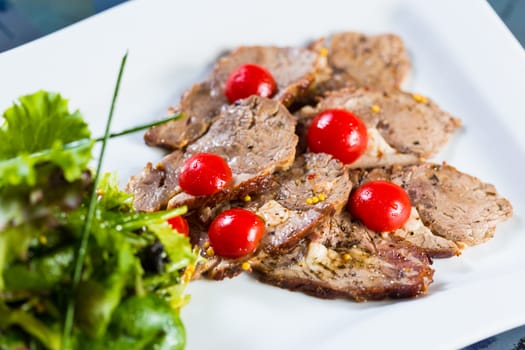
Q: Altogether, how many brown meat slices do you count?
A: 7